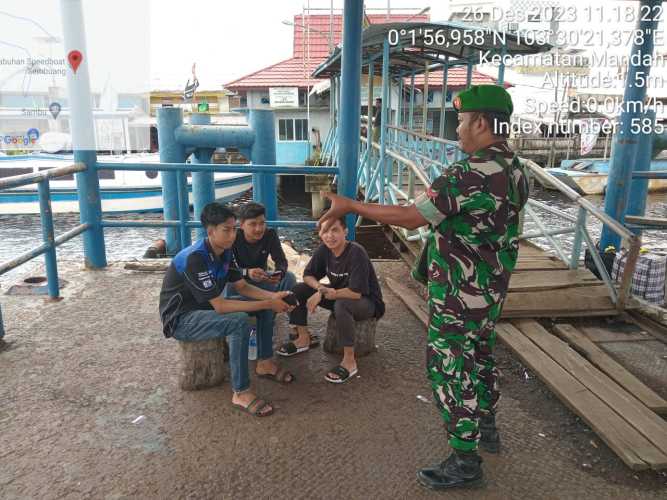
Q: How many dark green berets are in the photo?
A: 1